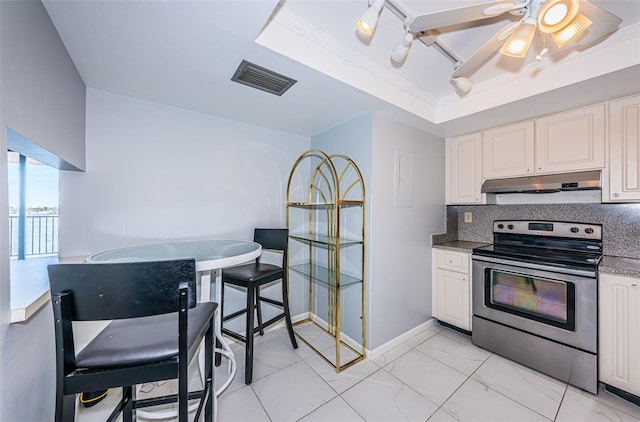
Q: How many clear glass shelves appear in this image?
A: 3